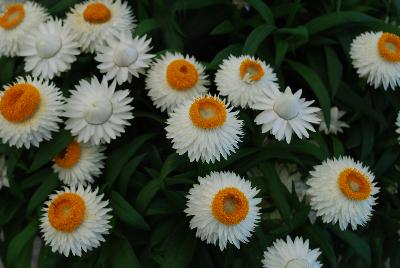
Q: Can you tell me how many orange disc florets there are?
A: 11